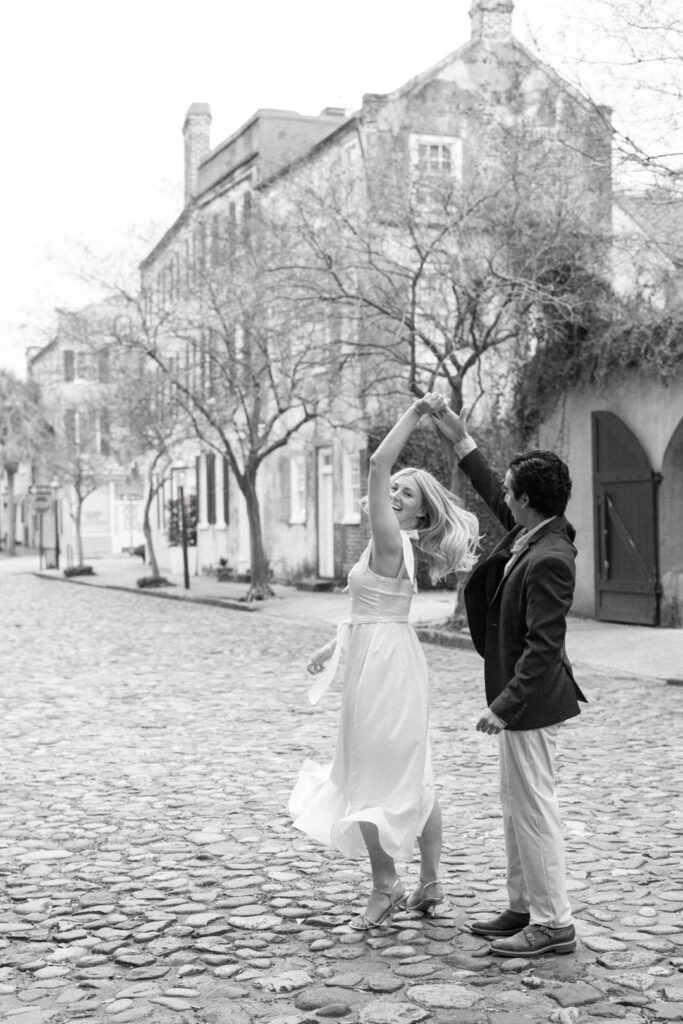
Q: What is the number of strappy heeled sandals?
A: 2